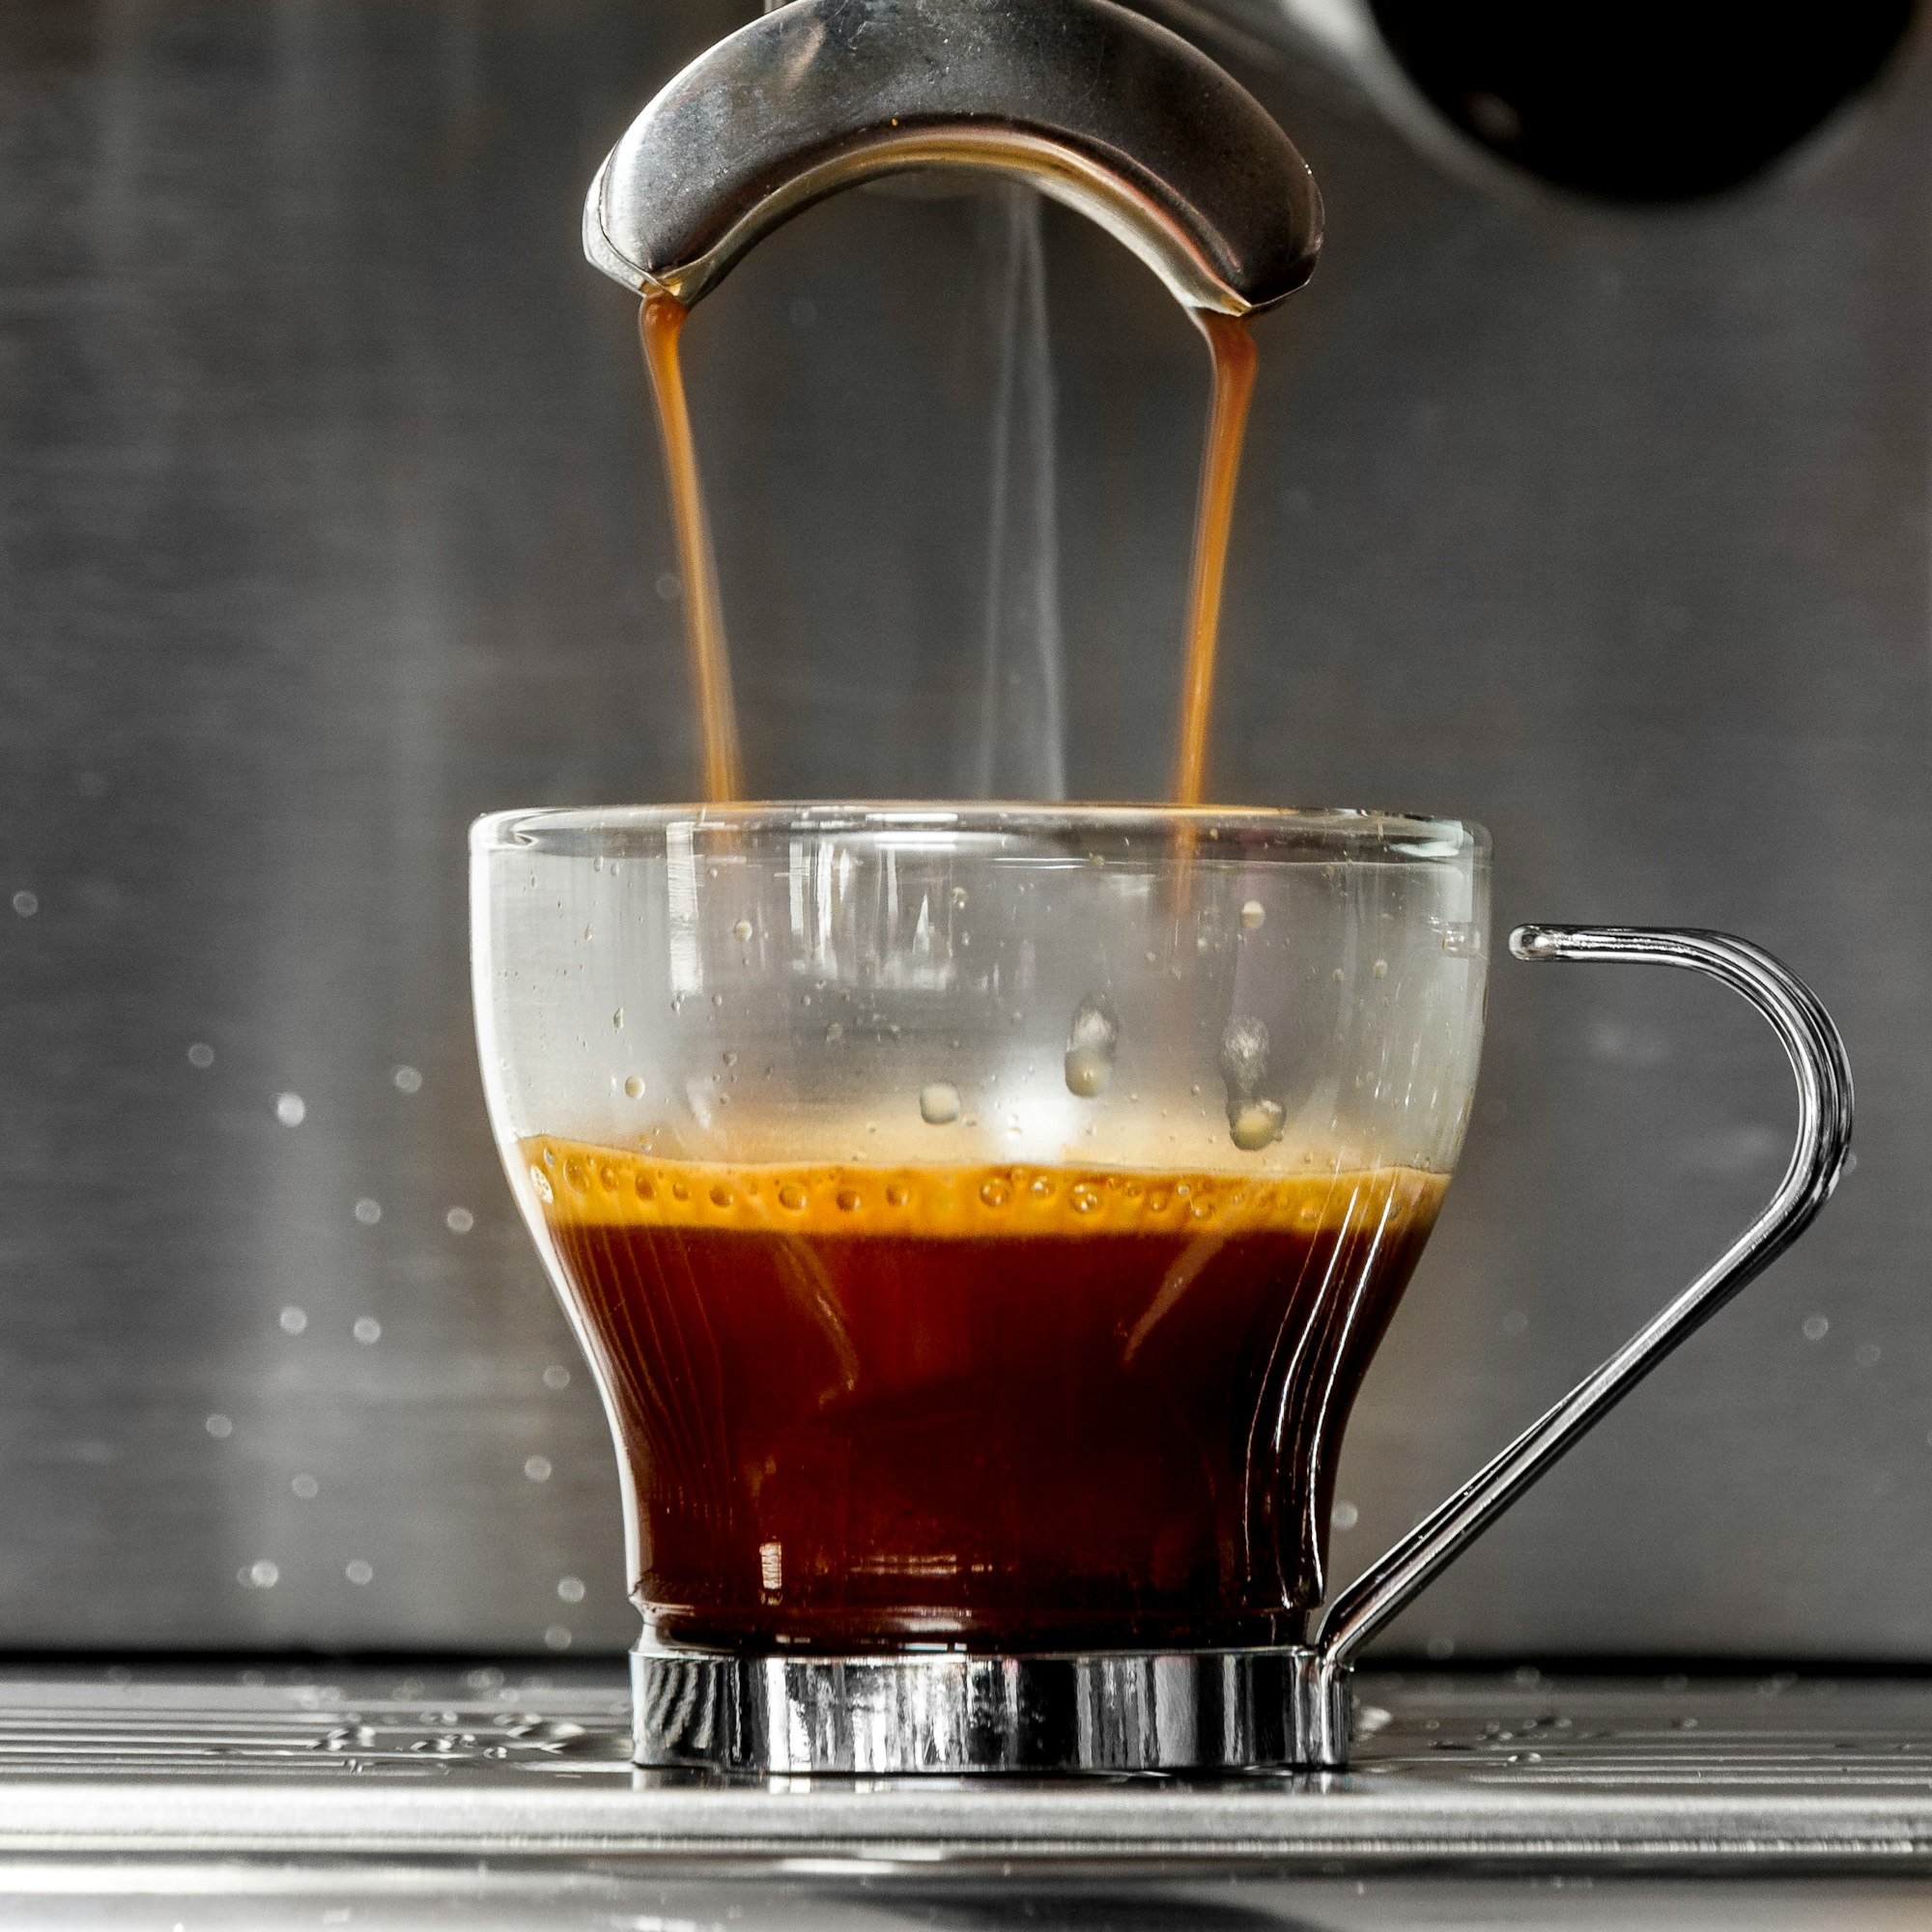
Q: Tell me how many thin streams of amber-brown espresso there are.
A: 2